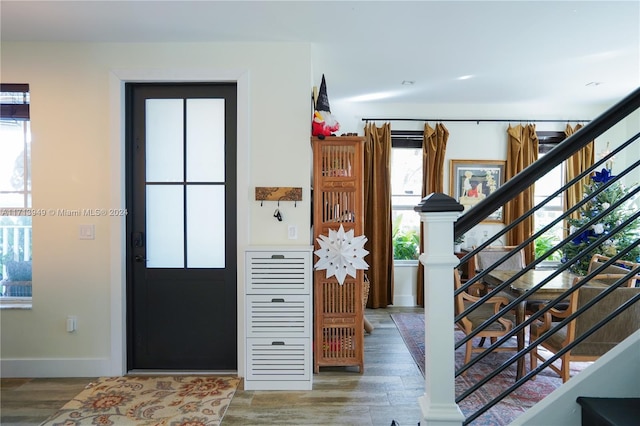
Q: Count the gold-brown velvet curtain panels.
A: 4